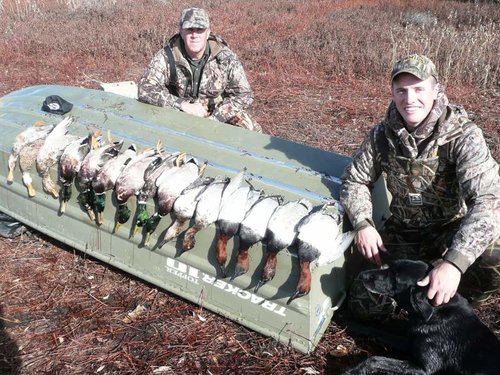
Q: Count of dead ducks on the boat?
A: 15